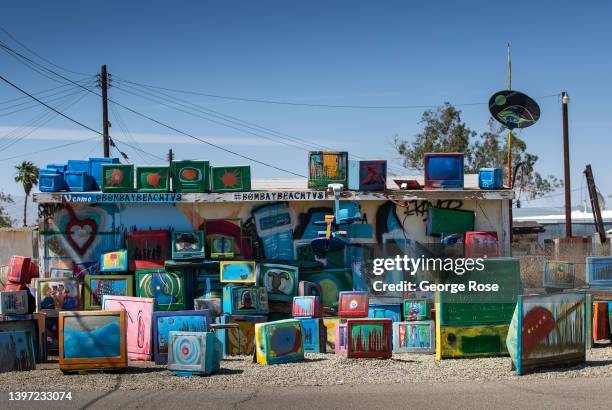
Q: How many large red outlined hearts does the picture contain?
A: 1